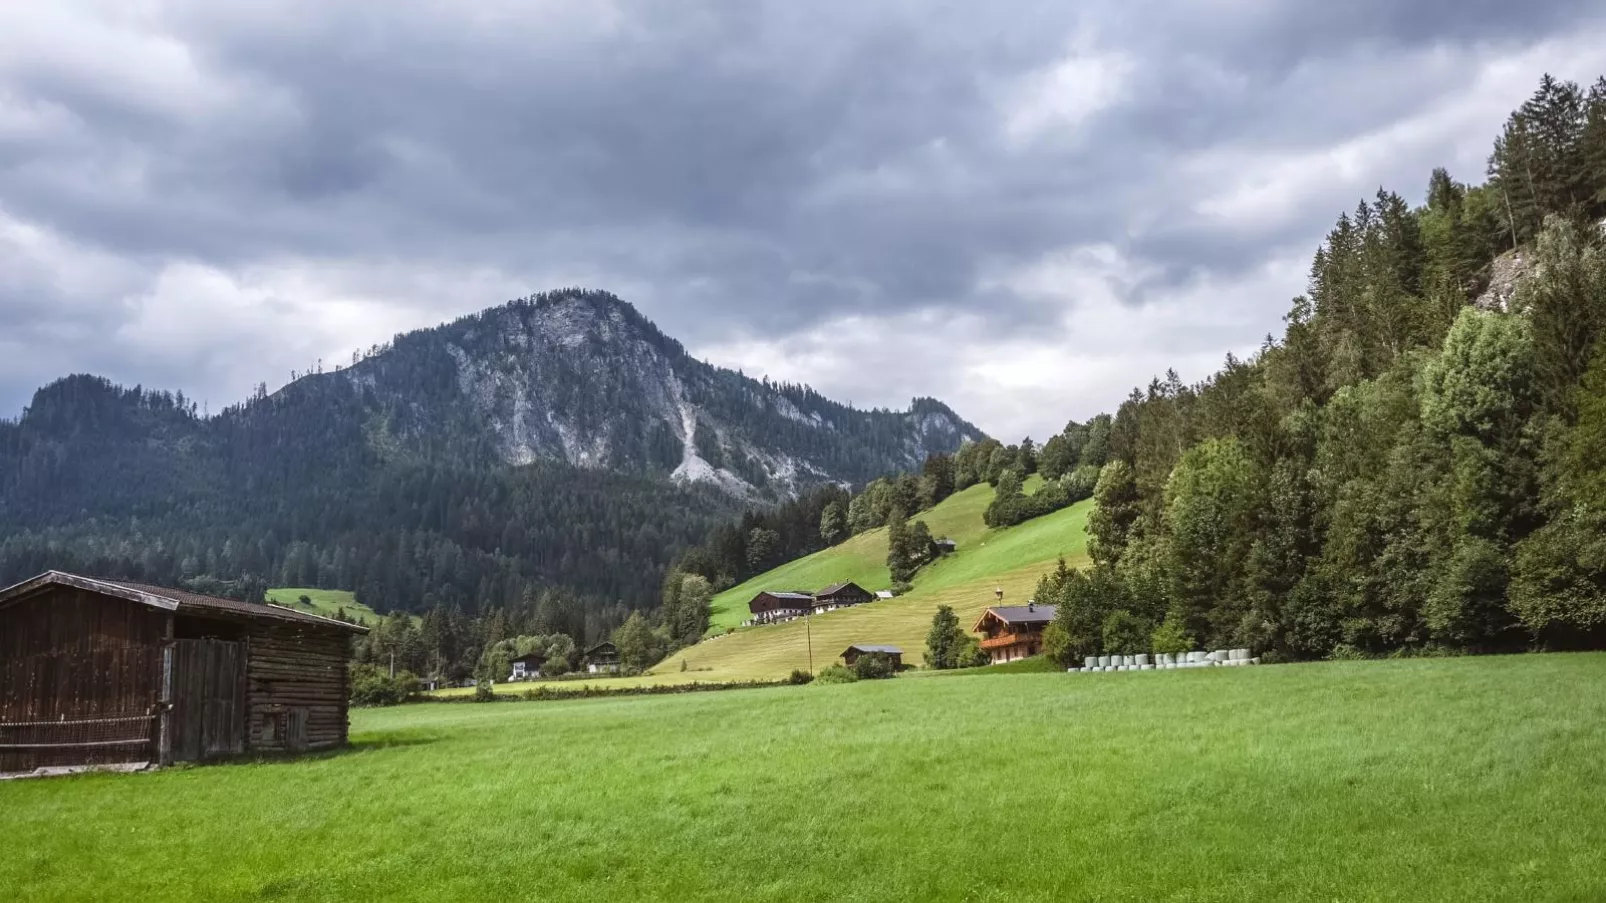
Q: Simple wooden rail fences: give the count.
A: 1